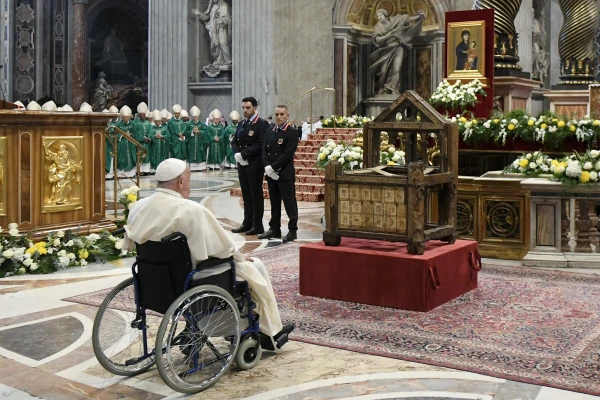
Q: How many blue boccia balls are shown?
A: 0